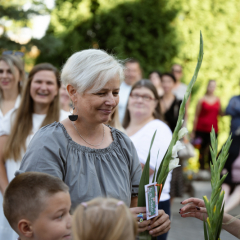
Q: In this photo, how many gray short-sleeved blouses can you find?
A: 1